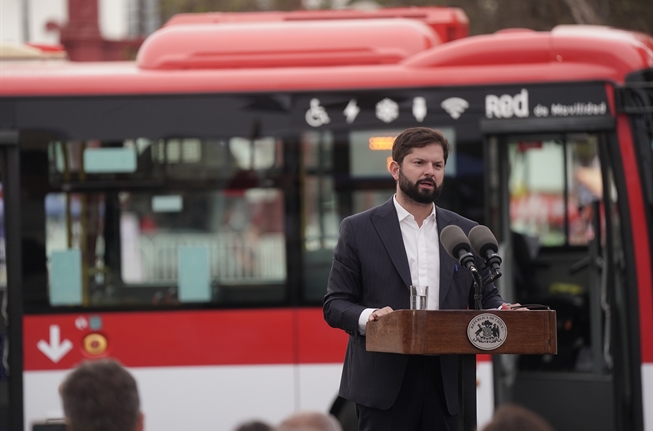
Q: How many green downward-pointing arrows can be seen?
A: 0